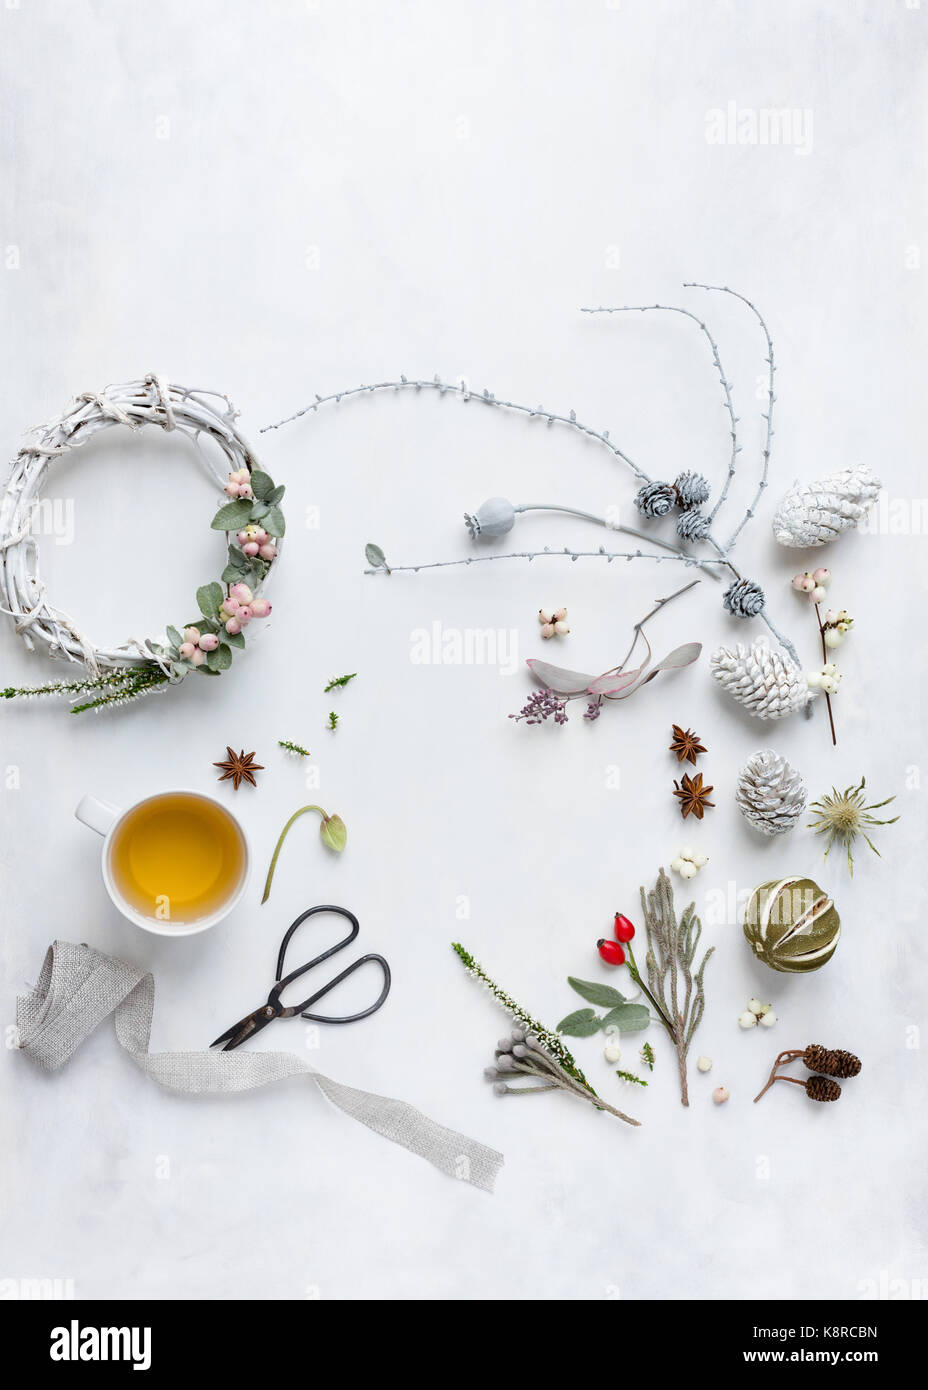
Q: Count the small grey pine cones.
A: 4